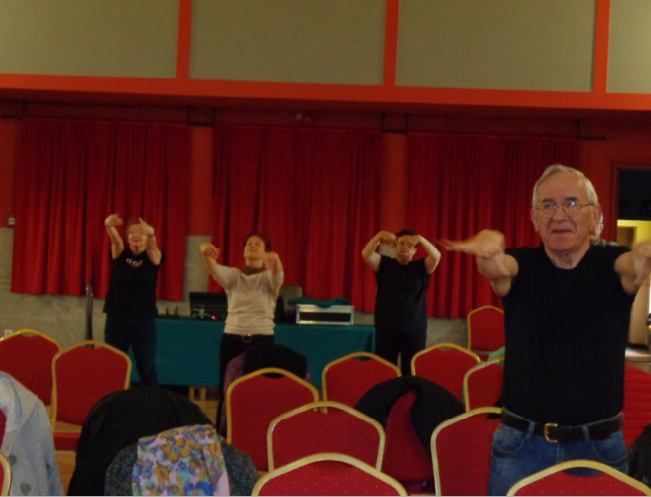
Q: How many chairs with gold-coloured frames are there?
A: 12